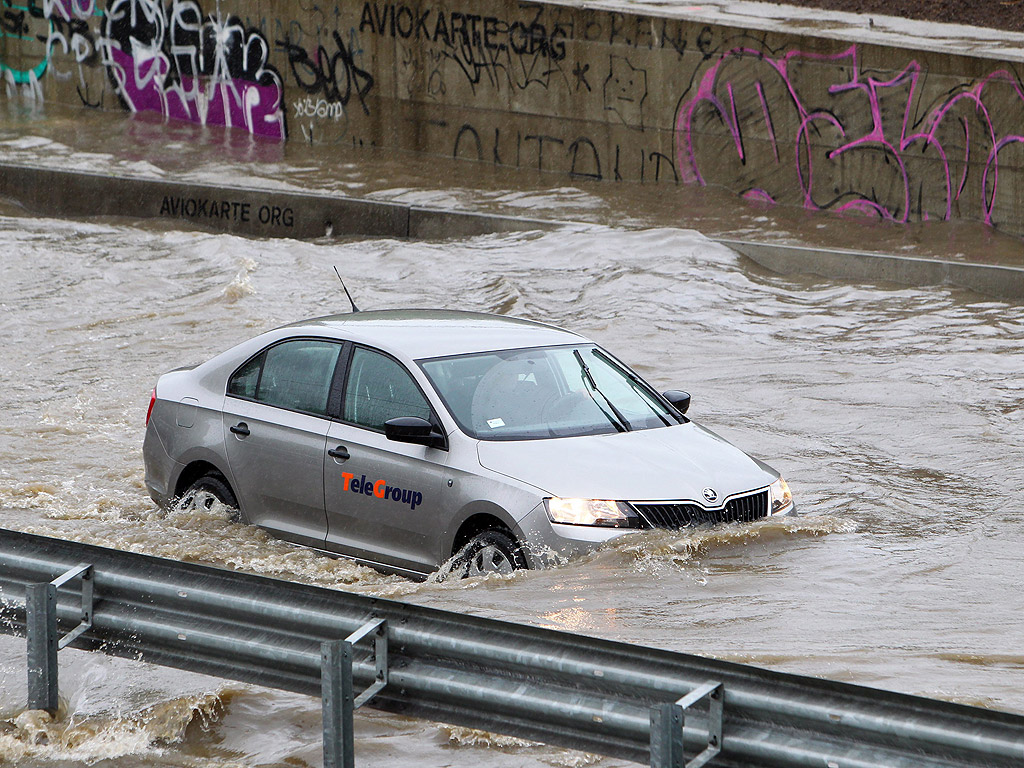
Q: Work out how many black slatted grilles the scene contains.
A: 1